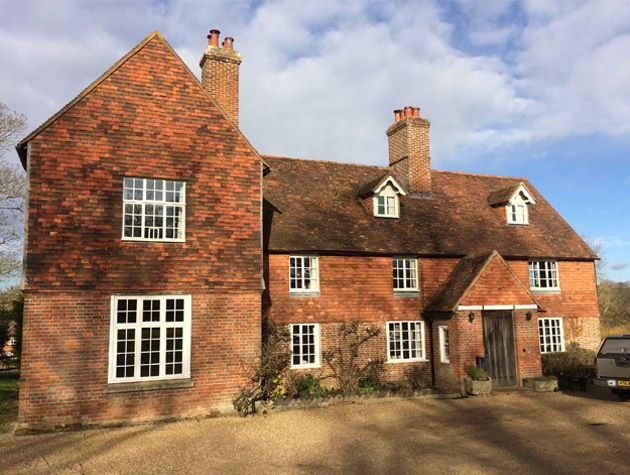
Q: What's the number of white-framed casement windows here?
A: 11